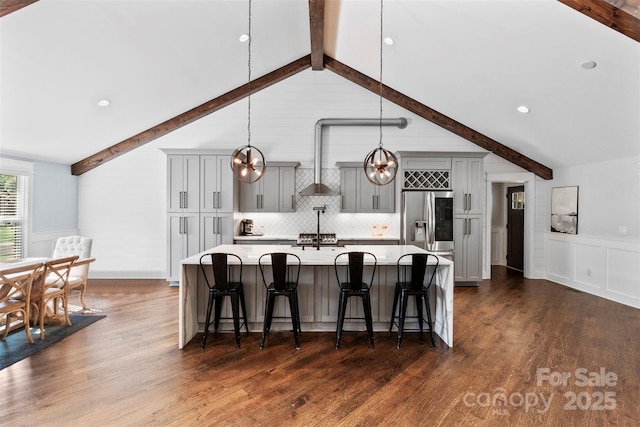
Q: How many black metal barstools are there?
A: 4